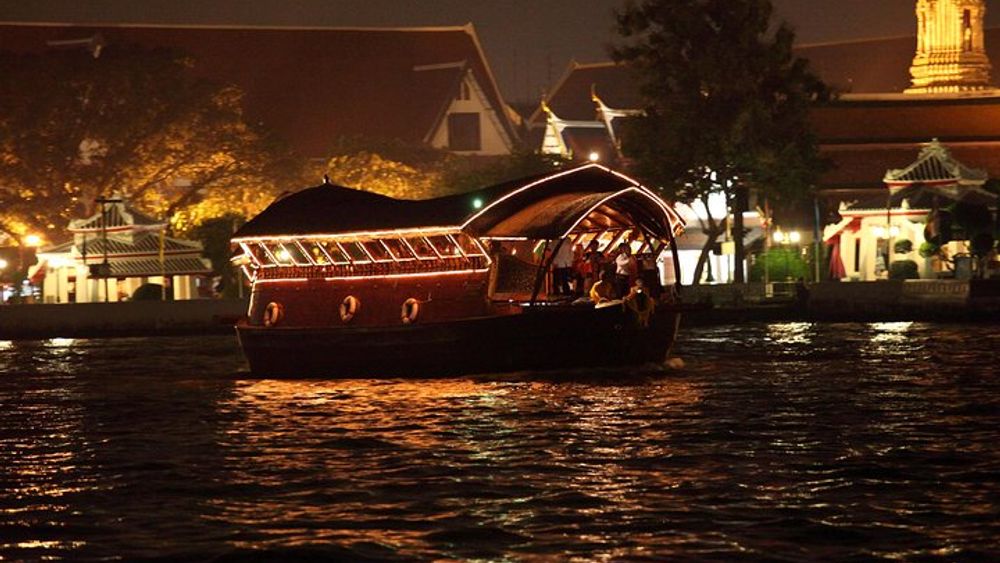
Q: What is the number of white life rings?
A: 3